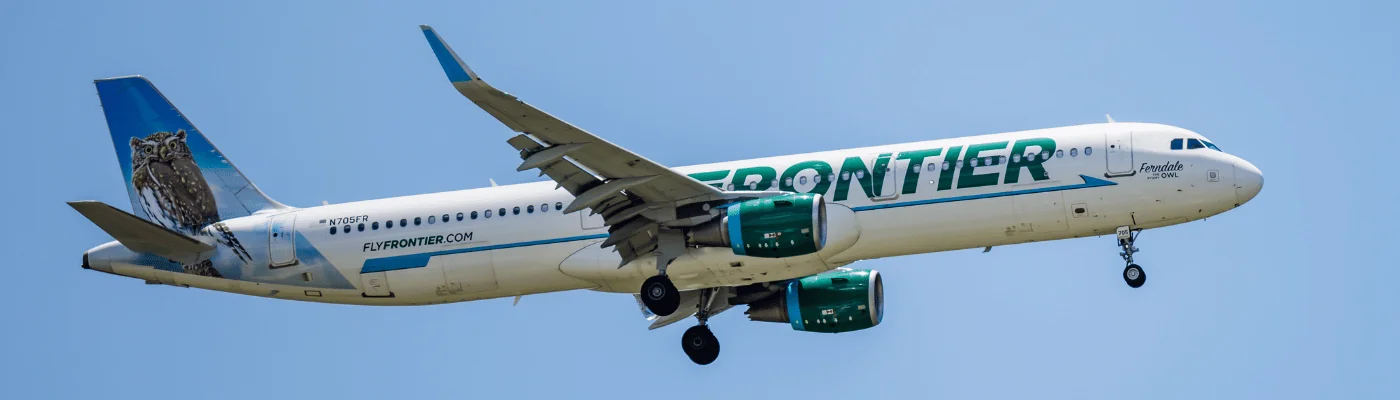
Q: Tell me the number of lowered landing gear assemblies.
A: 3